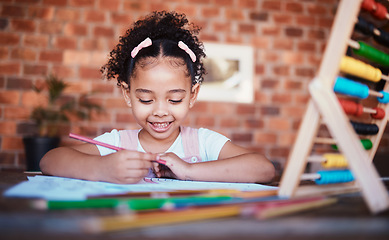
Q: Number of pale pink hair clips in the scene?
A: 2